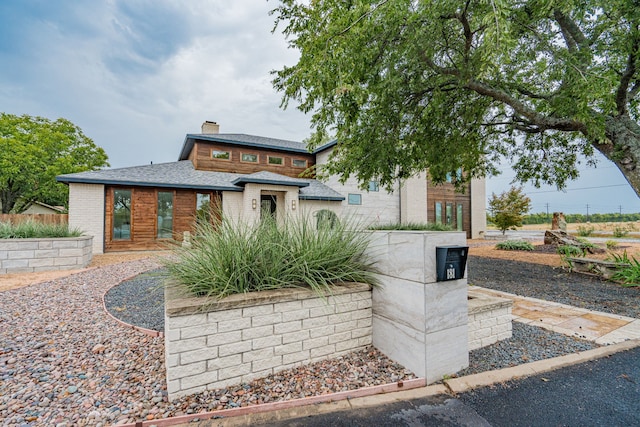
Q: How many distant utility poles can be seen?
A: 3